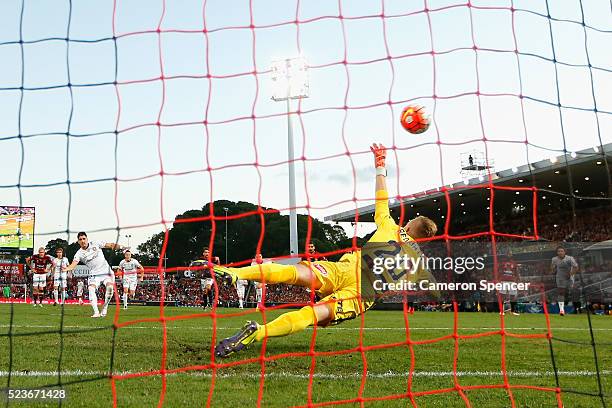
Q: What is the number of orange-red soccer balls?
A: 1